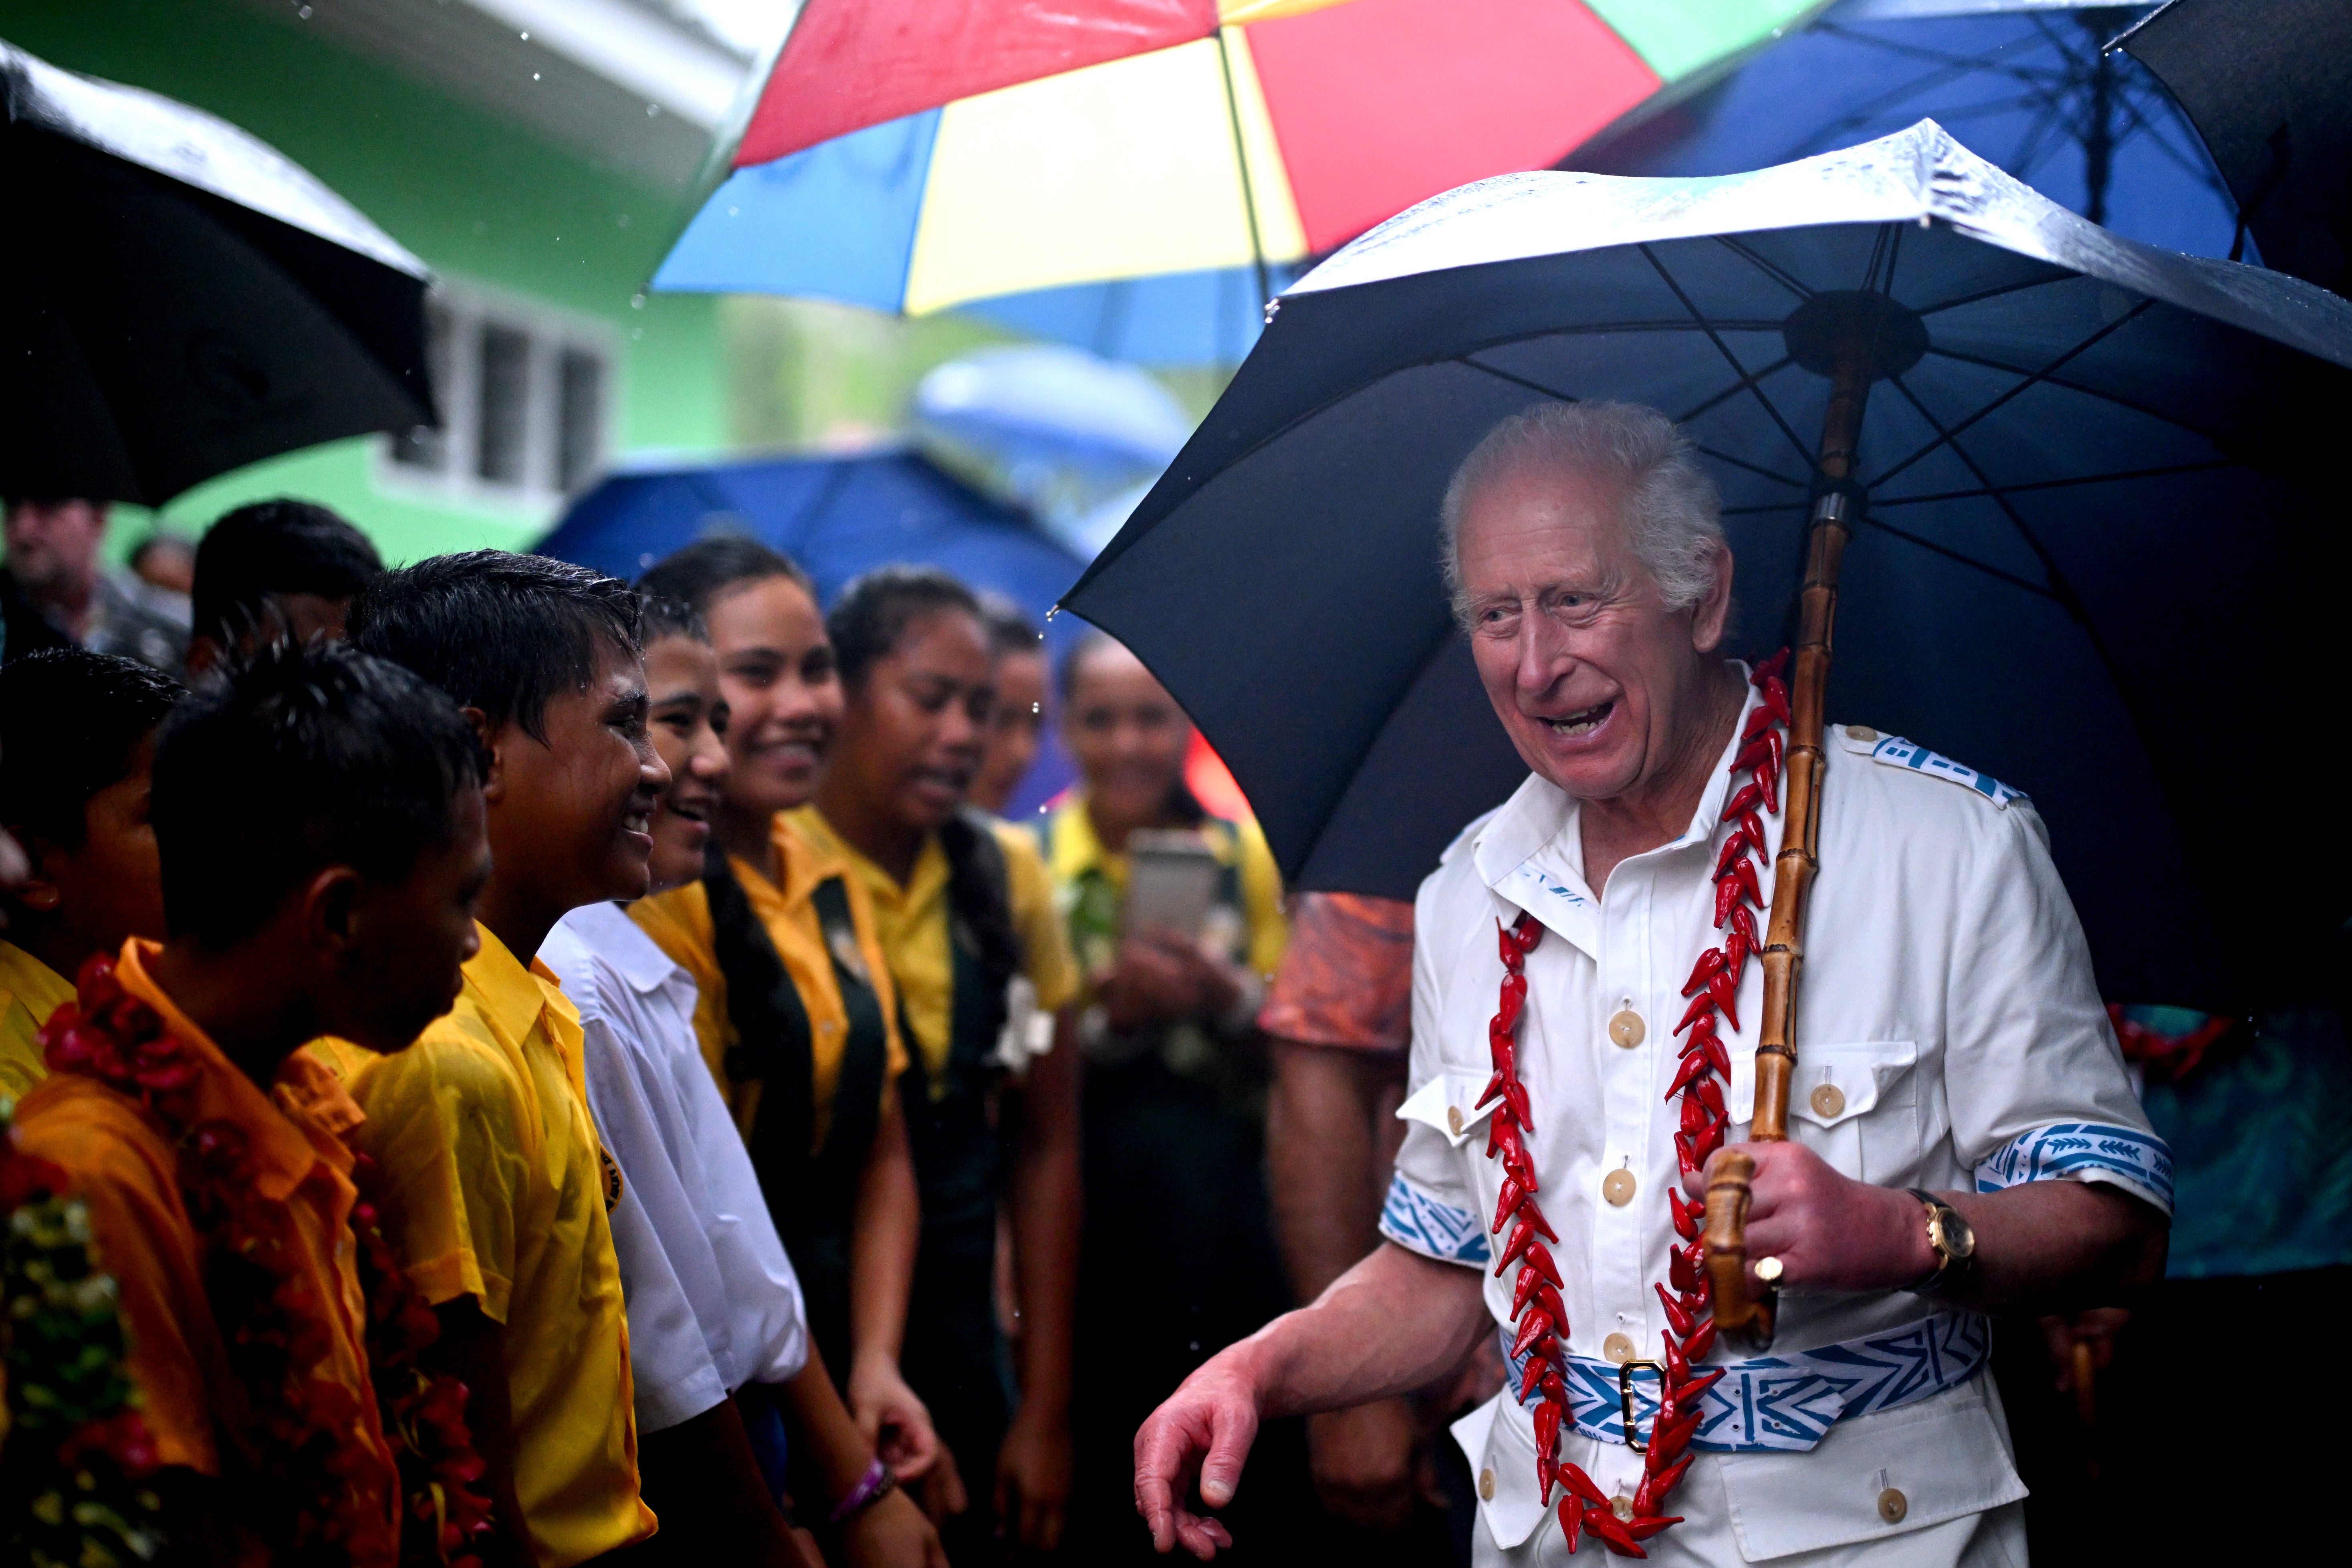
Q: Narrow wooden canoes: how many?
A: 0